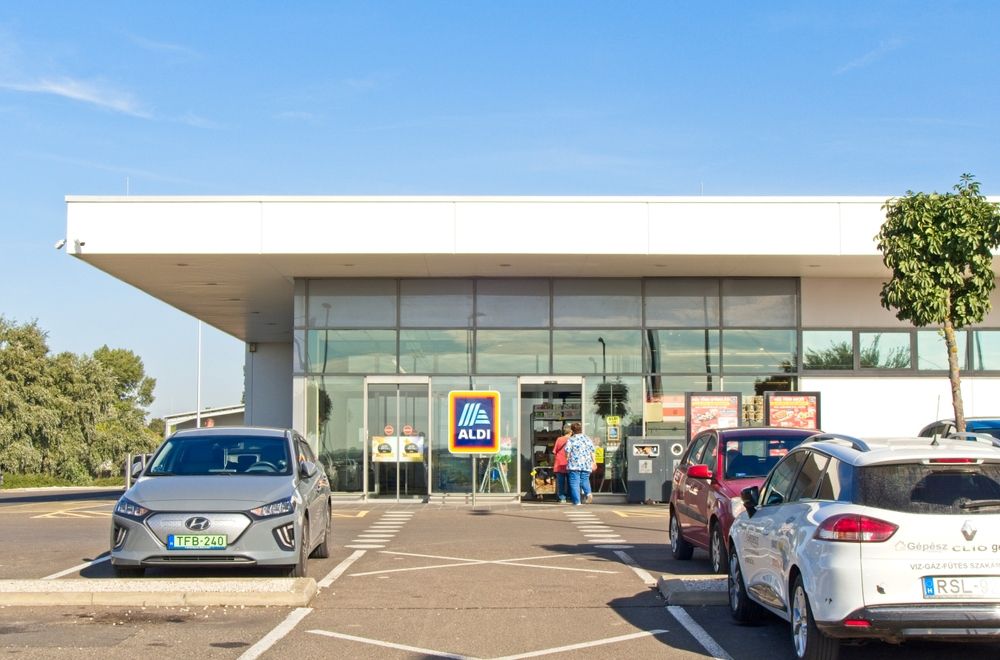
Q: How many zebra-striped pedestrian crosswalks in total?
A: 2